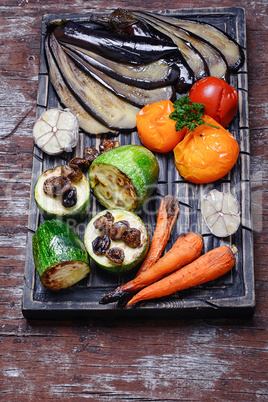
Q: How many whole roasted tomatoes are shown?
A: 3